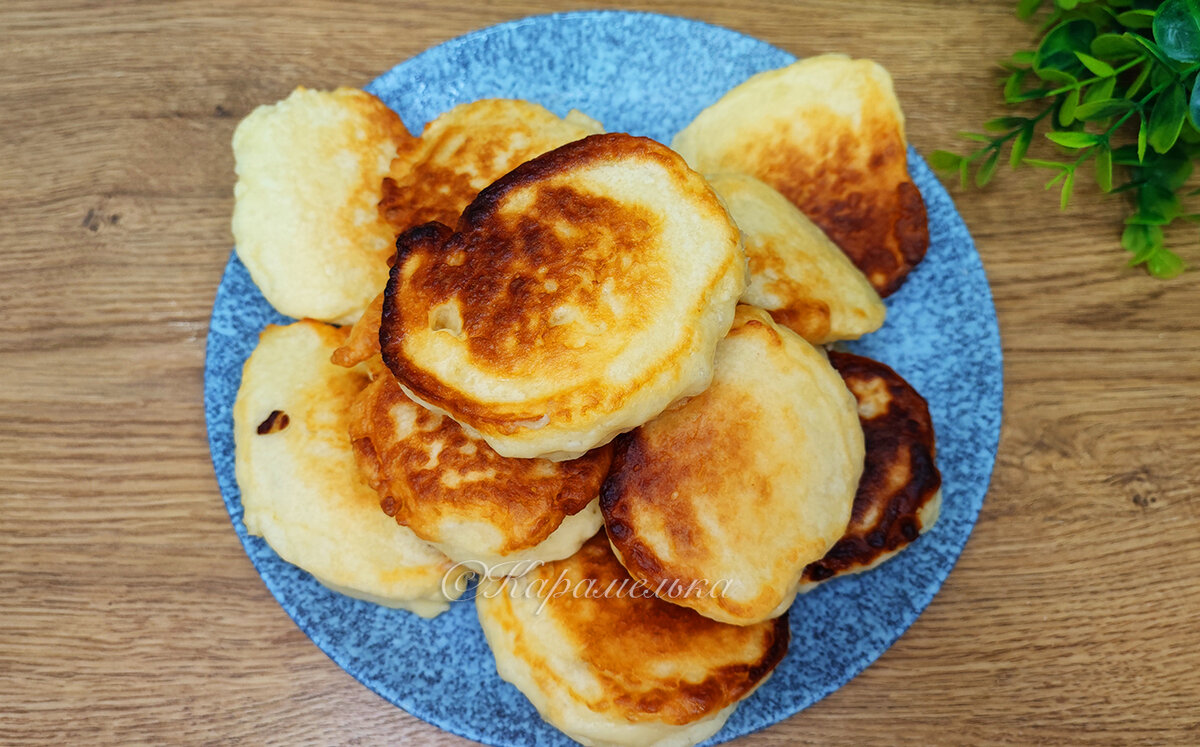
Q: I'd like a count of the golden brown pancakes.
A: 10